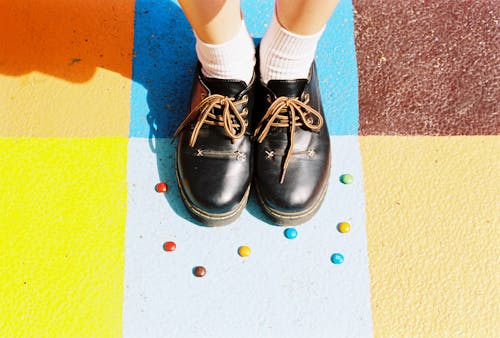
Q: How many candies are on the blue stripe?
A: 8